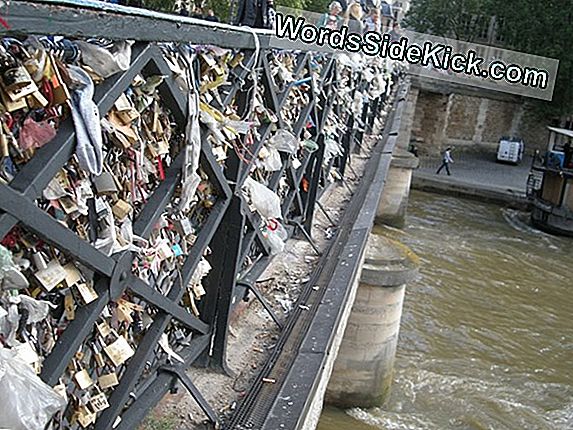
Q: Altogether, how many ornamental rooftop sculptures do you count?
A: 0